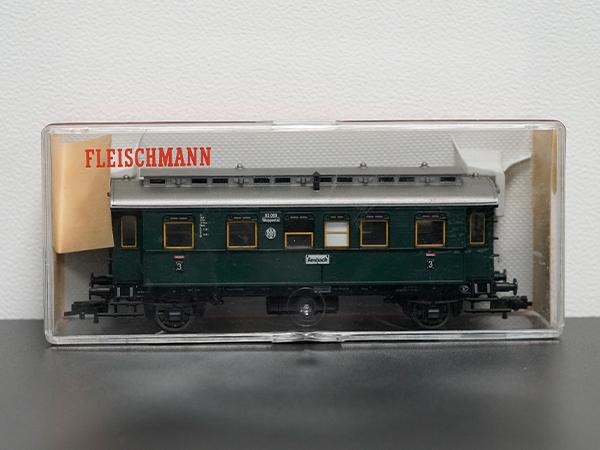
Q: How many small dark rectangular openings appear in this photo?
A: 10